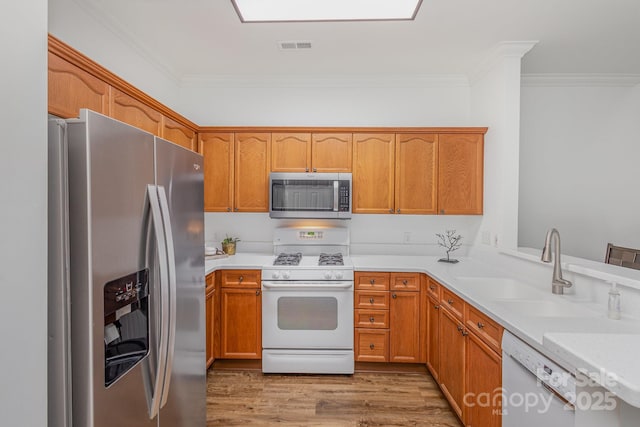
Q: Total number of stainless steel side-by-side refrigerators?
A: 1